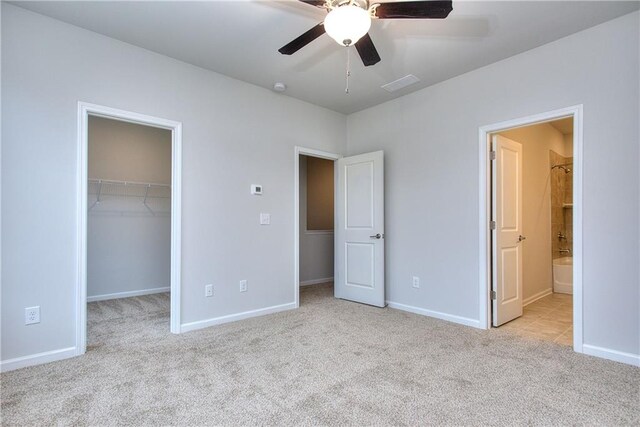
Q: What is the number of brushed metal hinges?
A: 3